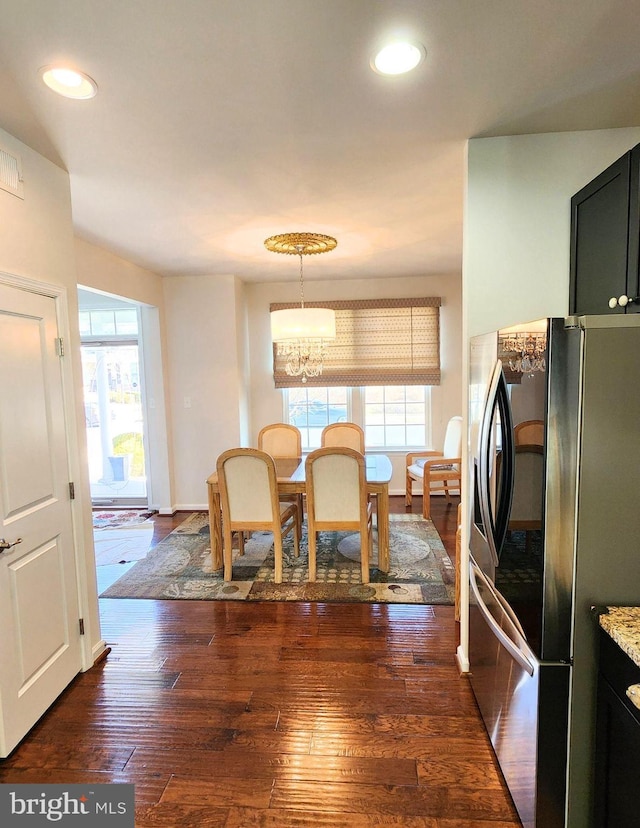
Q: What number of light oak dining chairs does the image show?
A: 5